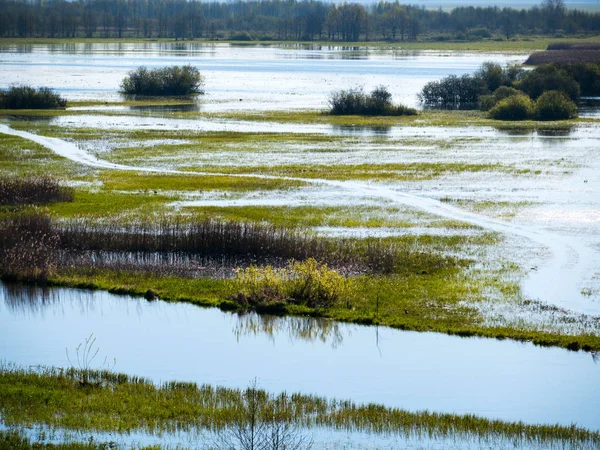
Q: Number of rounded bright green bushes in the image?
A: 2